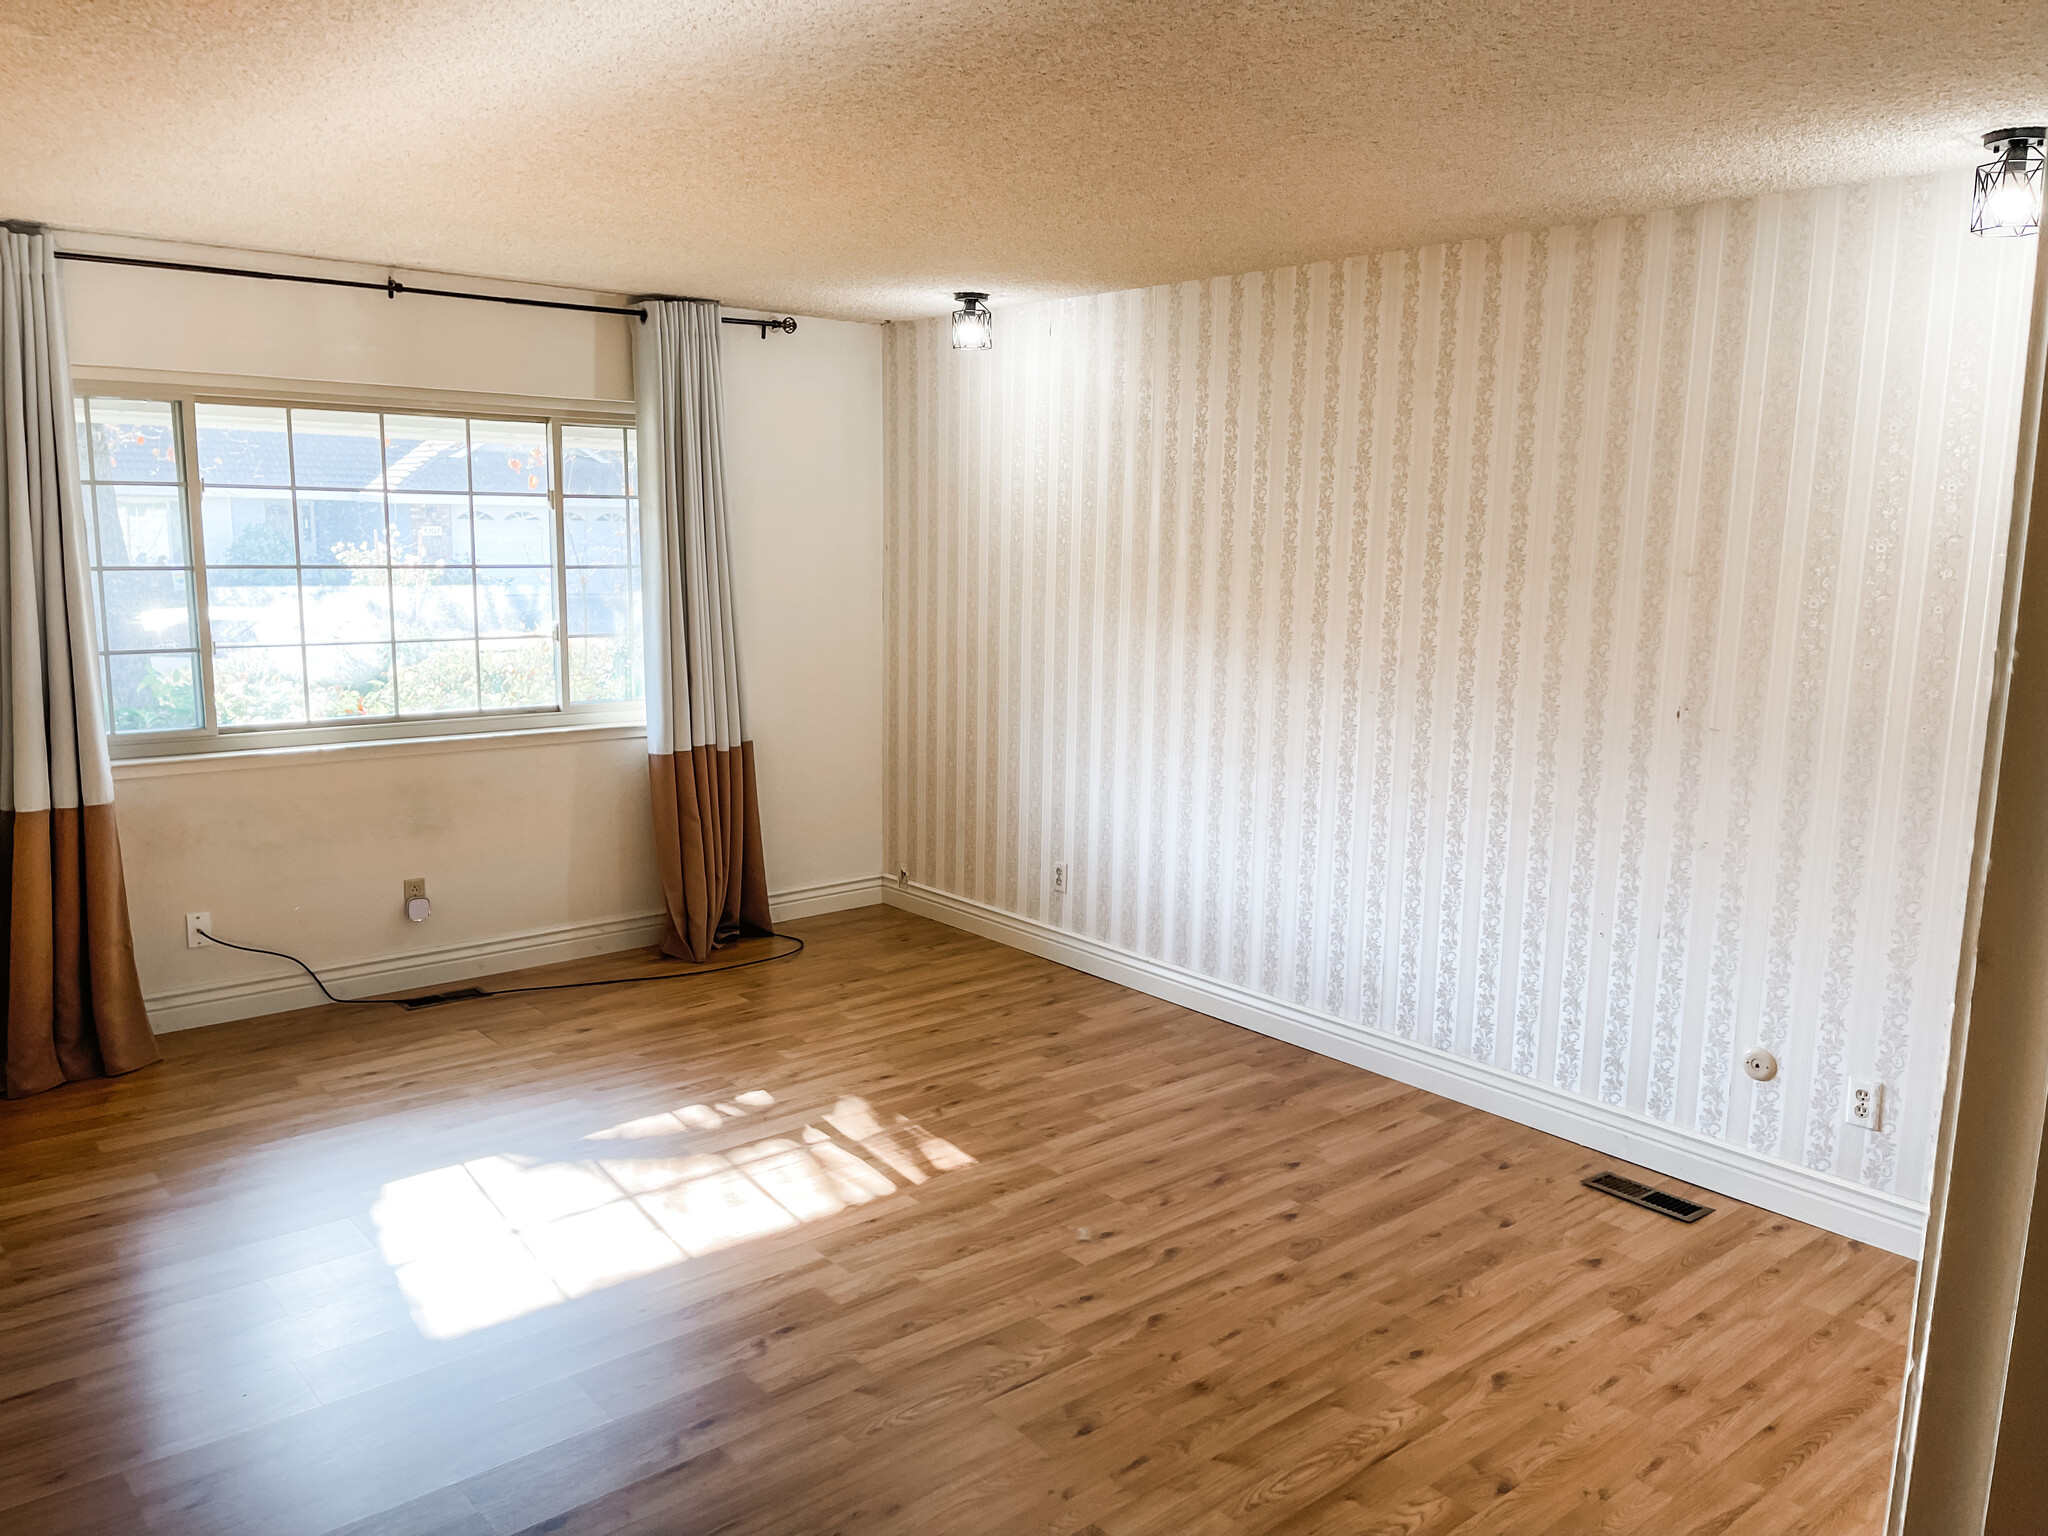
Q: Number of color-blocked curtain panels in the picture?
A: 2